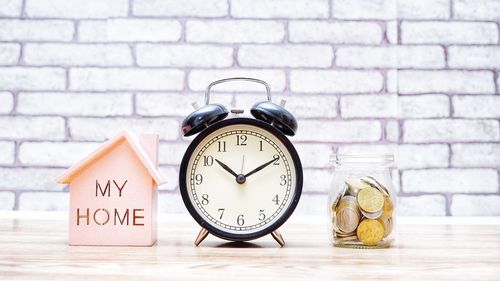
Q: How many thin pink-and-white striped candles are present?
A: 0